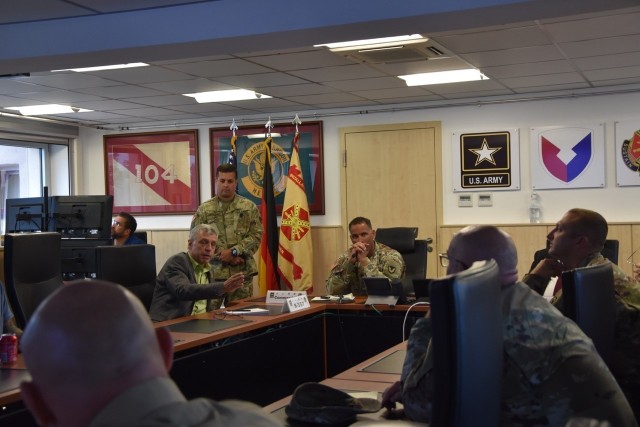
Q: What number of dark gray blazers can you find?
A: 1